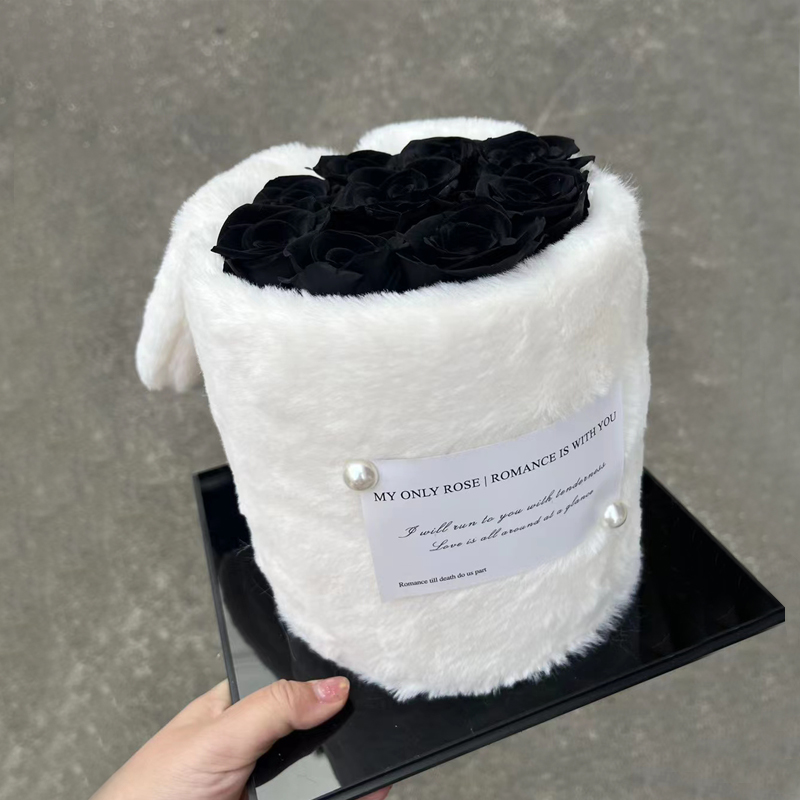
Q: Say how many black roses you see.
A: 9